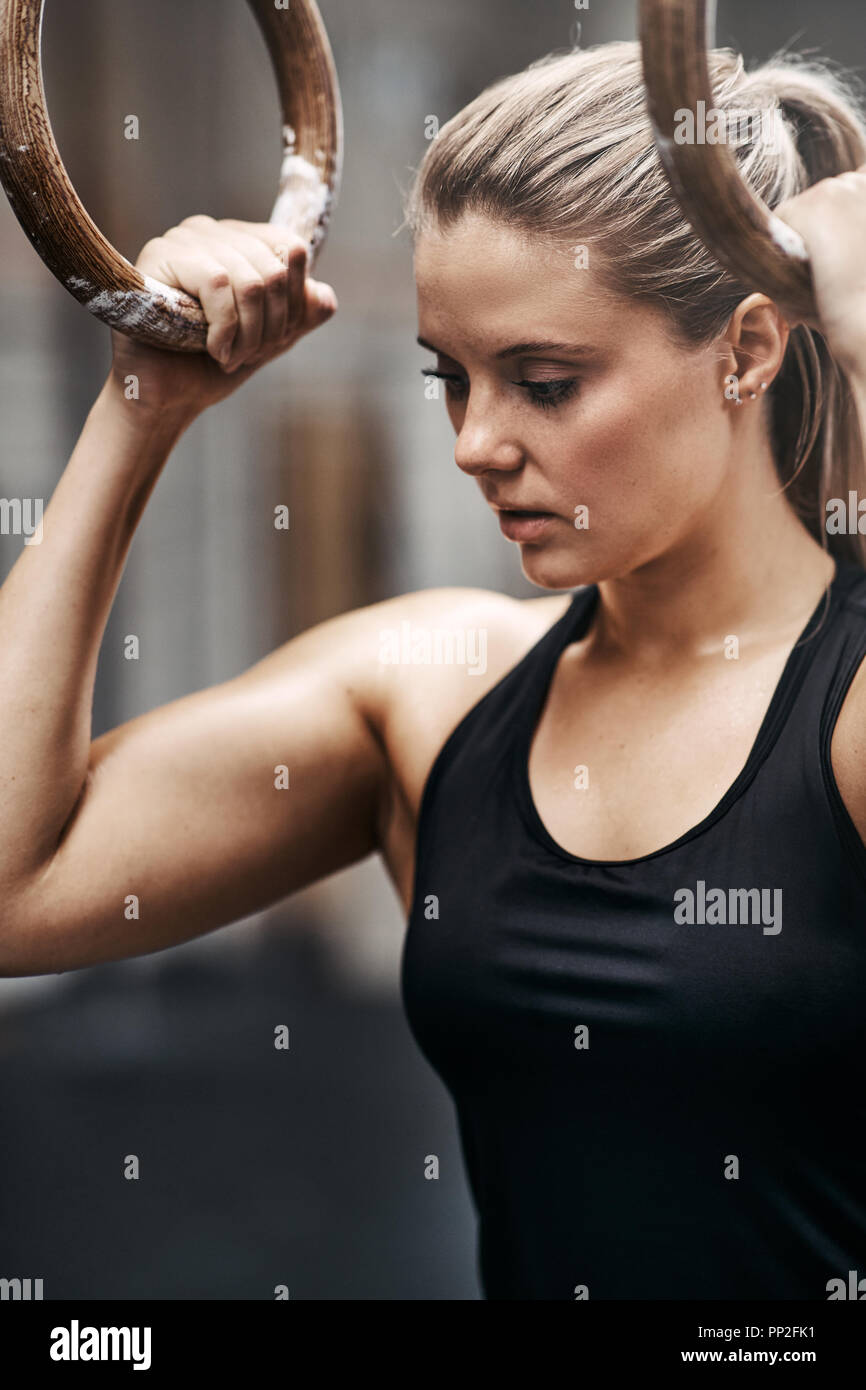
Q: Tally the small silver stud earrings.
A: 3